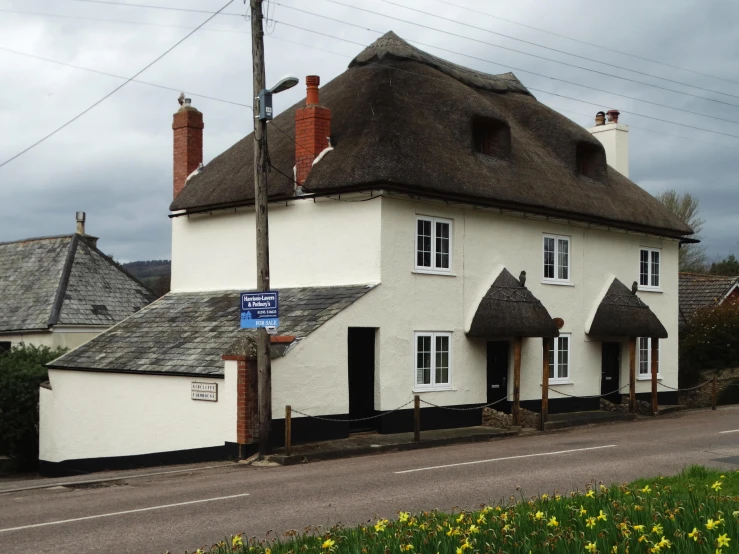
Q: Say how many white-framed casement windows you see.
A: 6